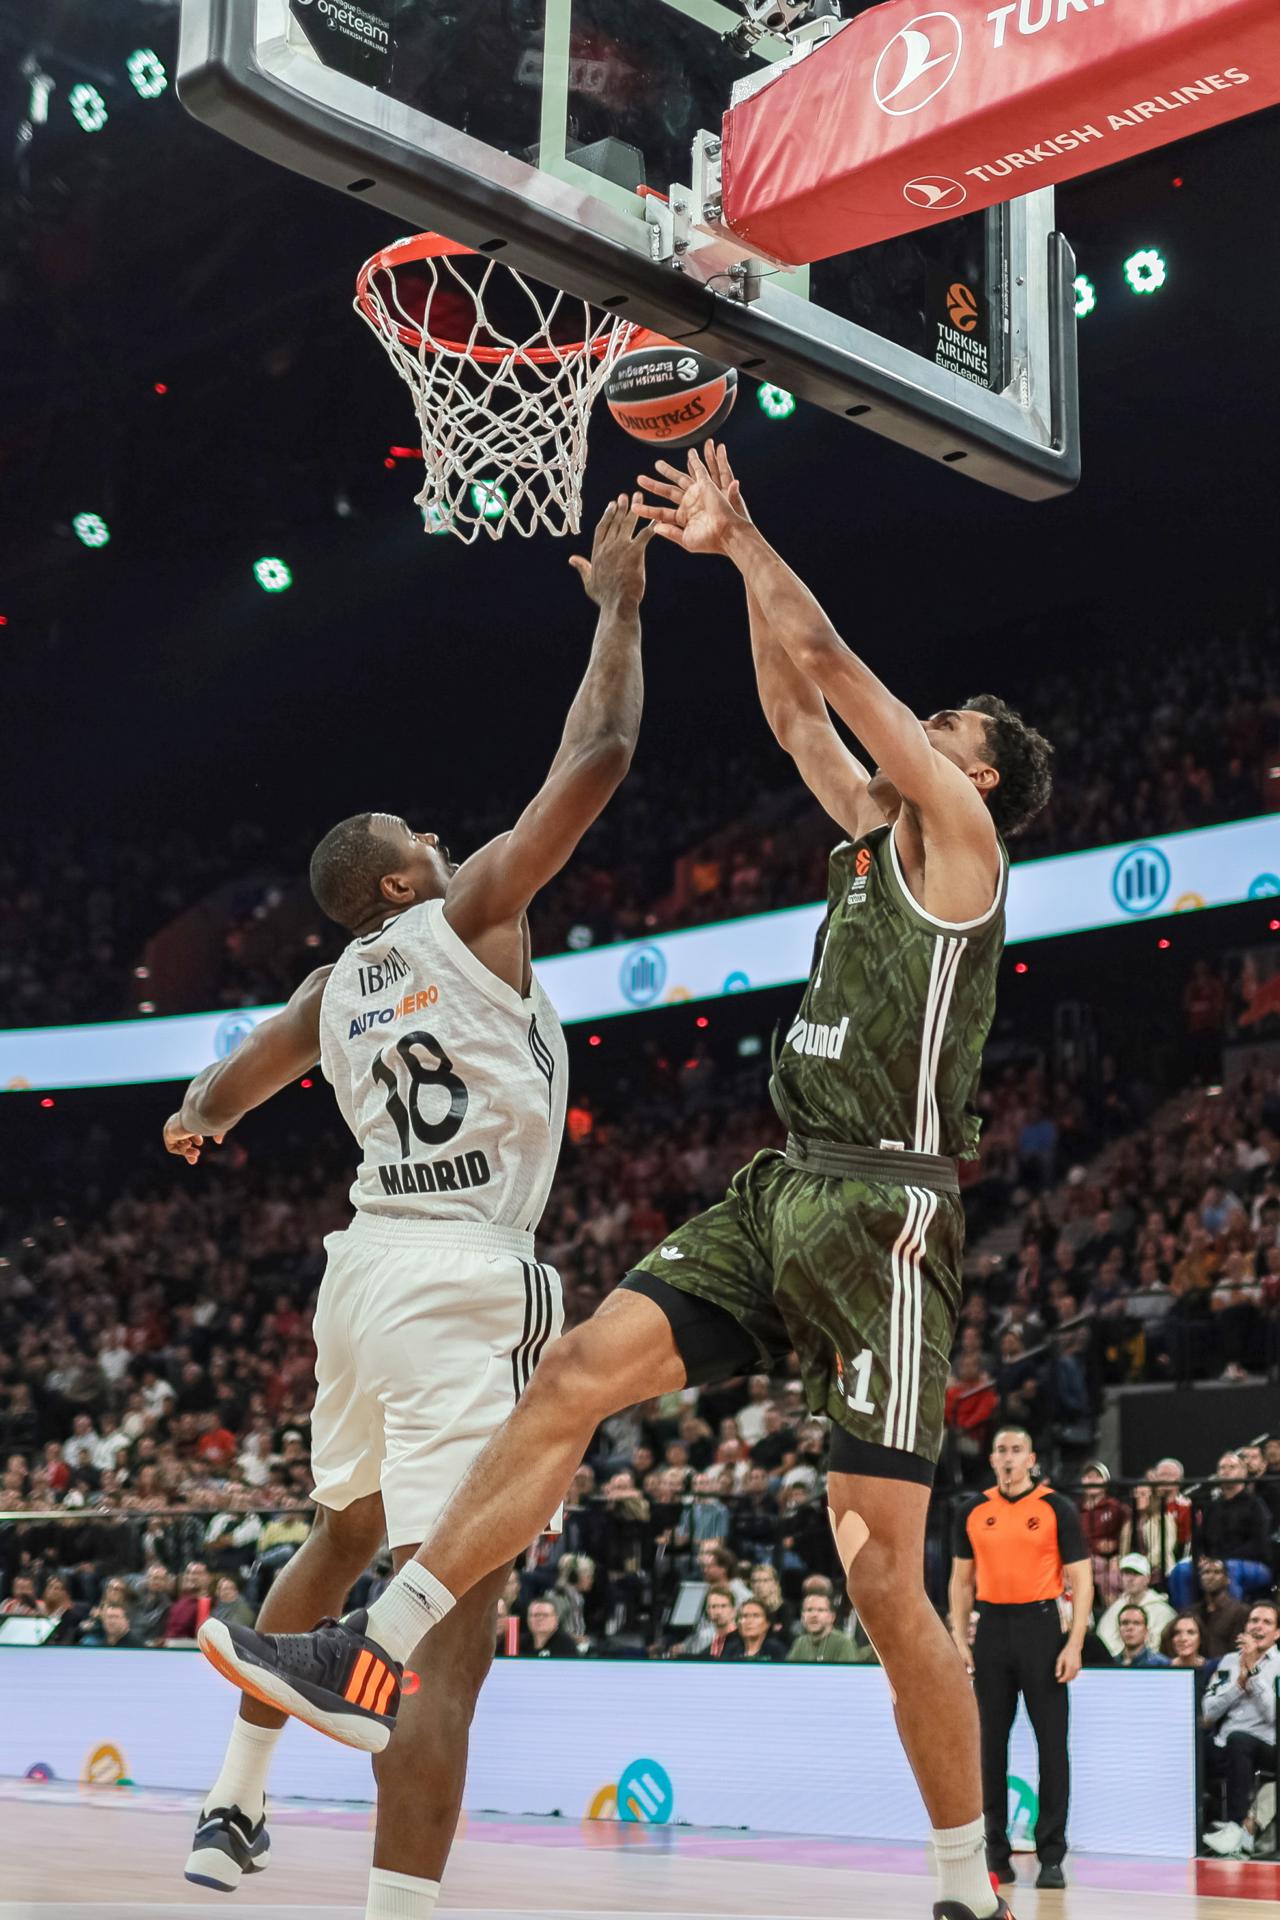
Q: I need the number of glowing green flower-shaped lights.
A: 9